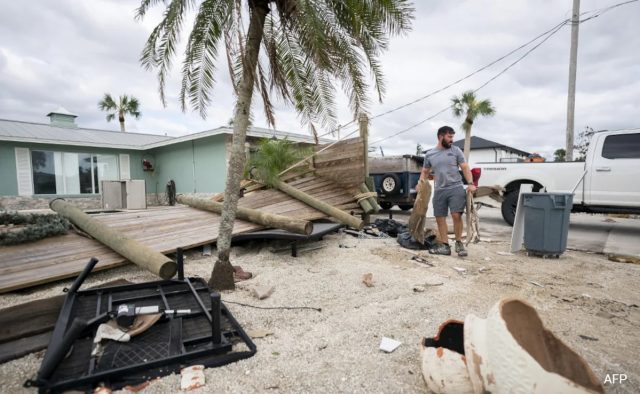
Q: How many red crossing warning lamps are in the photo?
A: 0